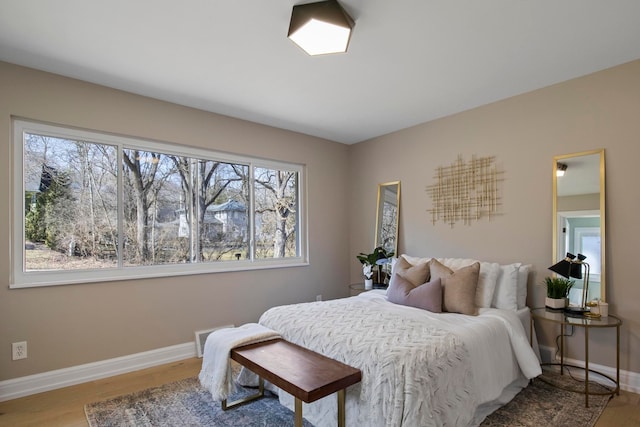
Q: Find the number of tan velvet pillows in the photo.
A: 2